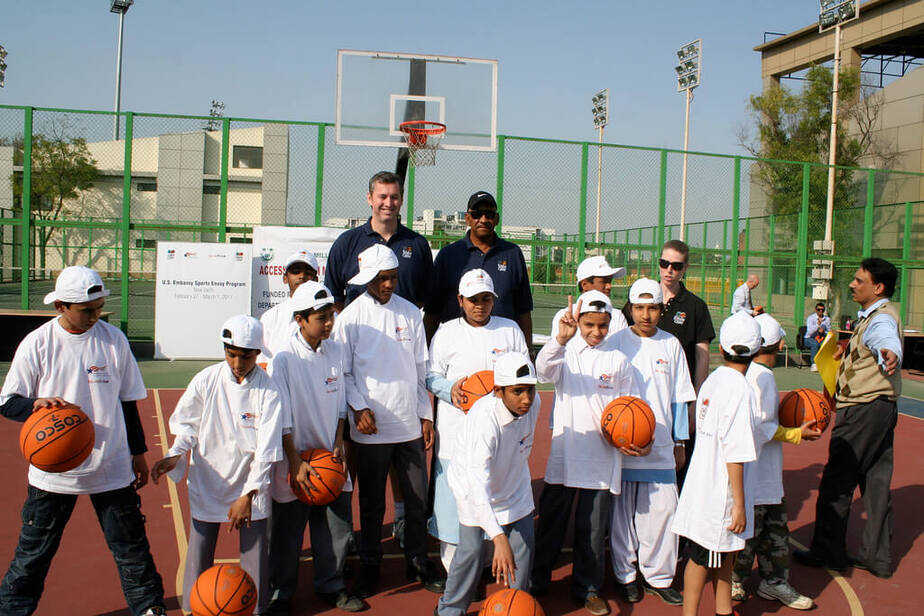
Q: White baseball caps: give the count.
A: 12